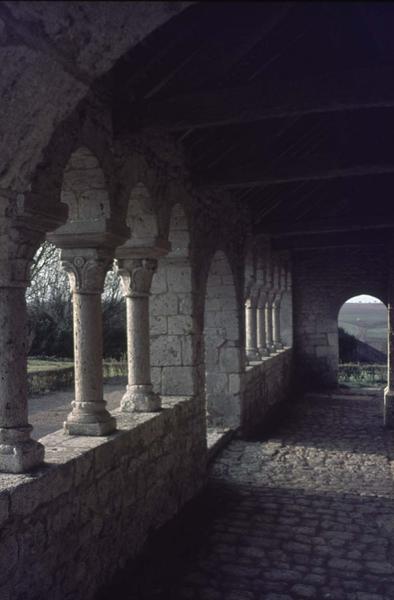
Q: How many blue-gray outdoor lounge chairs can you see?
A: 0